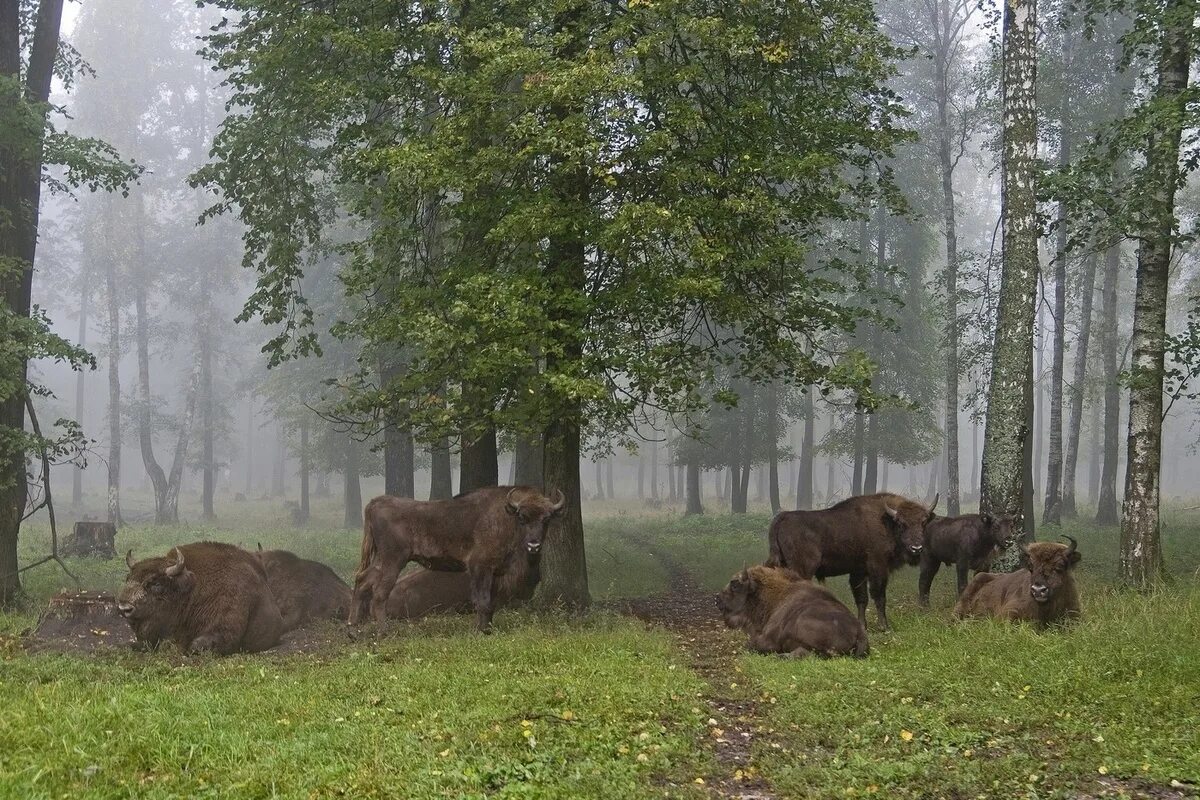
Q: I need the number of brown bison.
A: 8